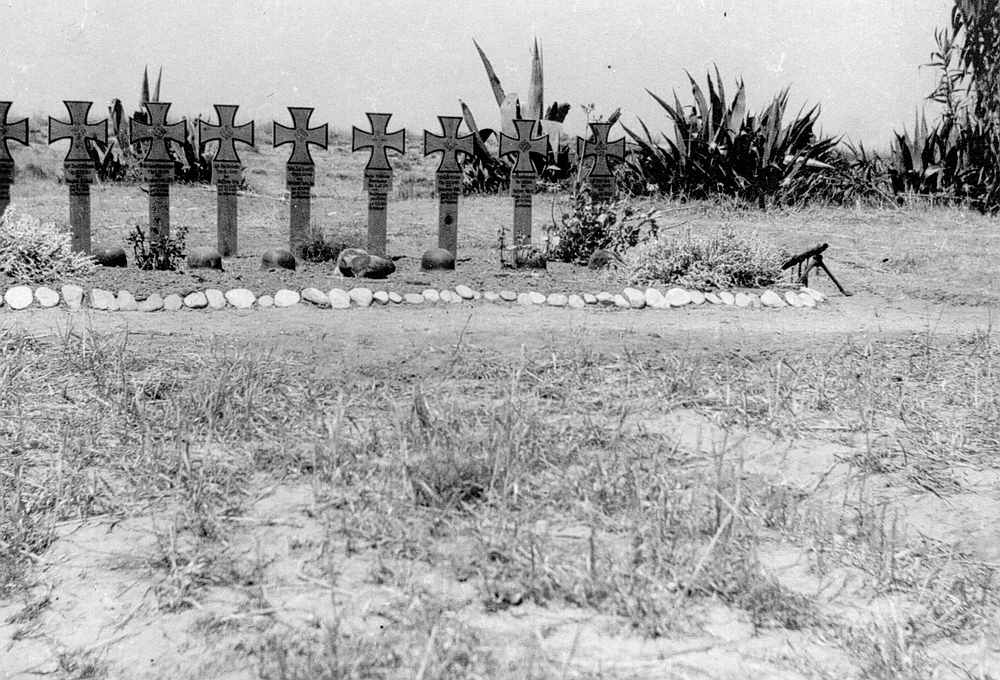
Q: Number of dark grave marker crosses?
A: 9